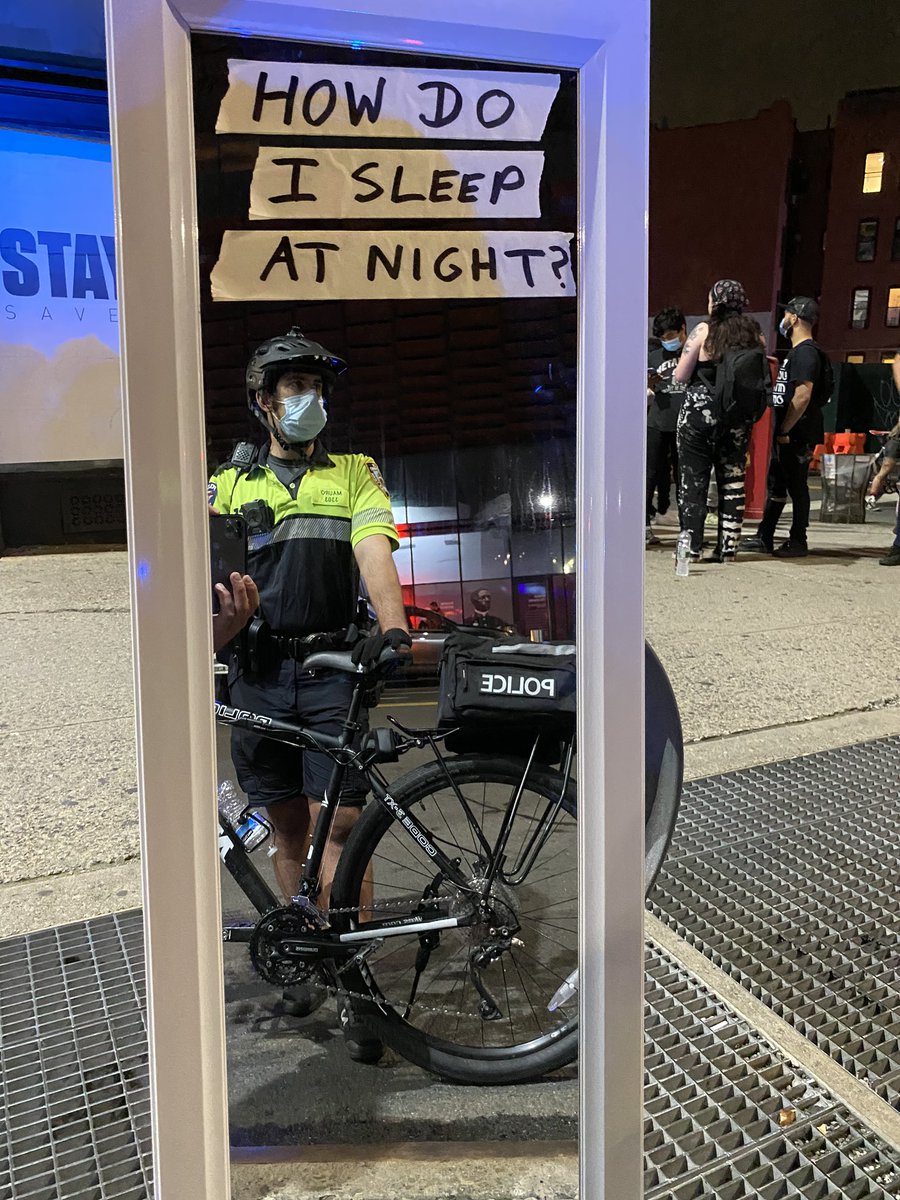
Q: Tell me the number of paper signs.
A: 3